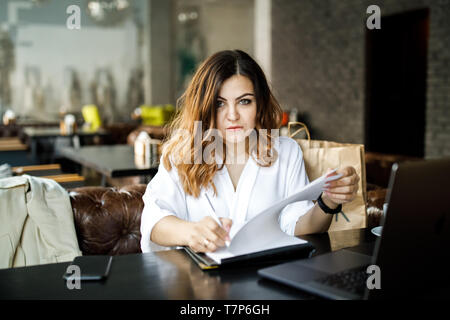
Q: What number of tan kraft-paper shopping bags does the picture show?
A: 1